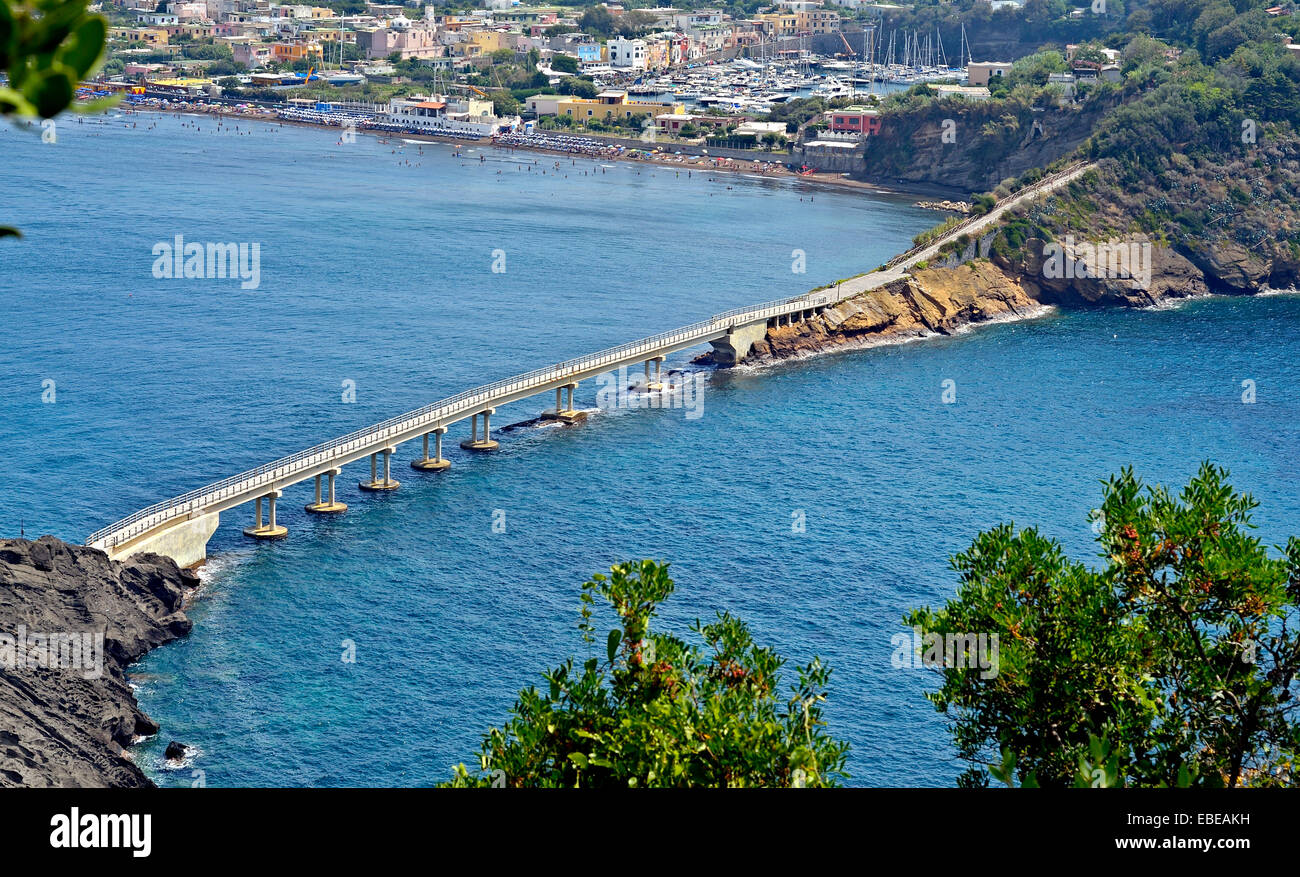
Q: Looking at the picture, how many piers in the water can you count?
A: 7